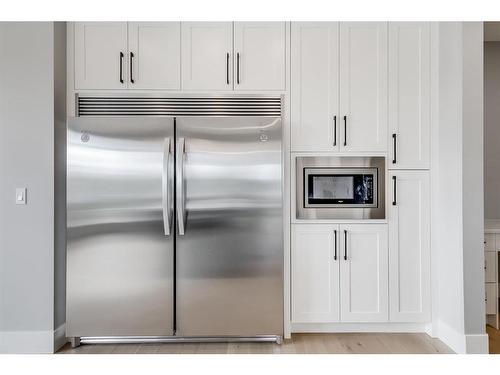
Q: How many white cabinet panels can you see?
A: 10